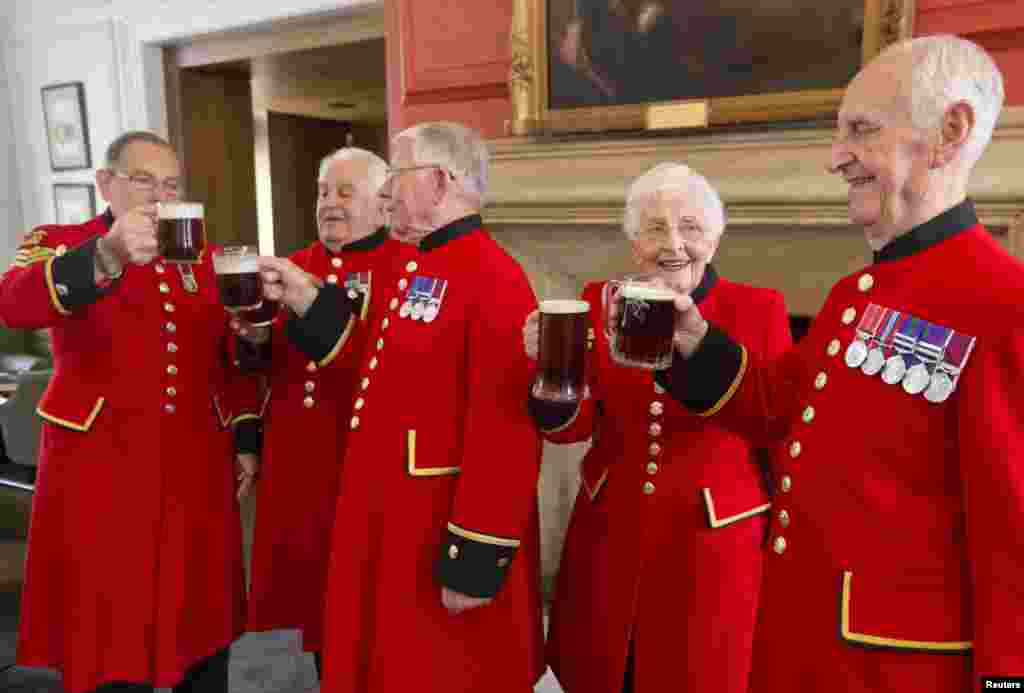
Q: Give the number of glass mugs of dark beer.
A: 5